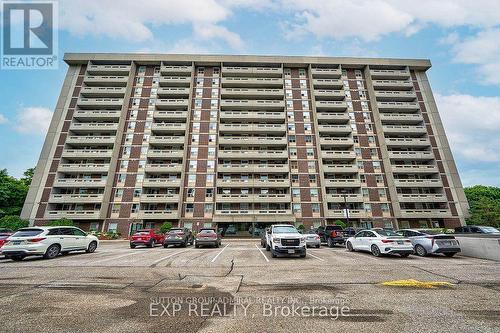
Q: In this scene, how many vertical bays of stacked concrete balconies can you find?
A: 5